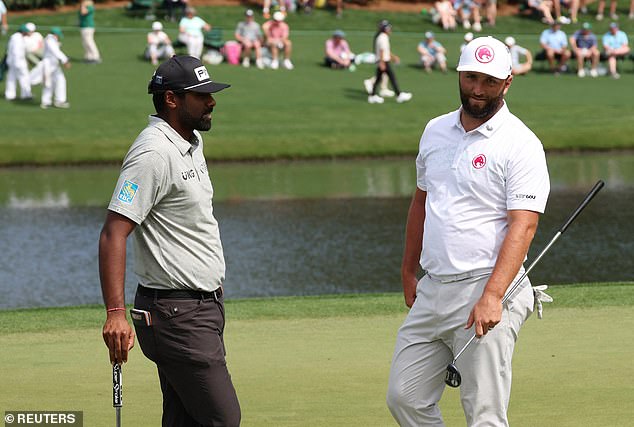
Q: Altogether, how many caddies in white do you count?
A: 2